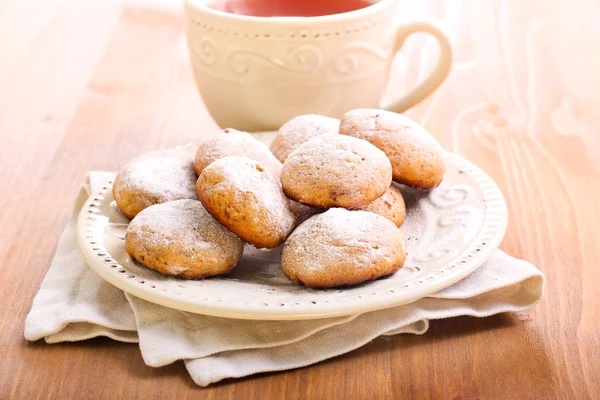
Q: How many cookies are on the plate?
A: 9